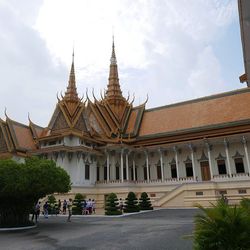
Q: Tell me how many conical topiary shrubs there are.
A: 5